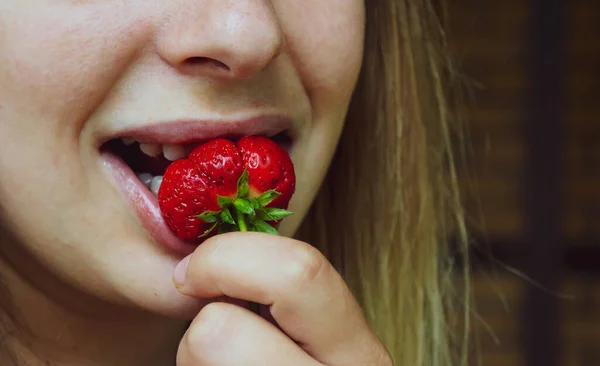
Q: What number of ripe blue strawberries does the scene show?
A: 0